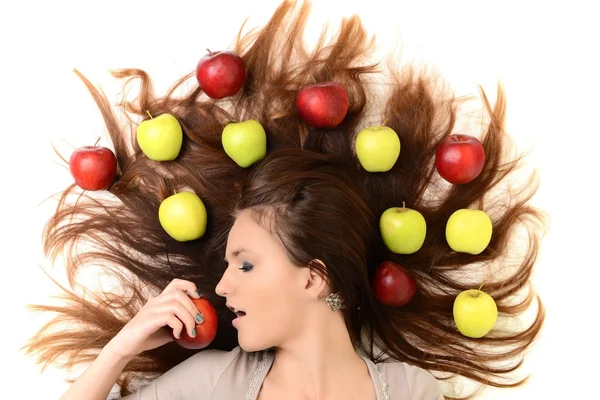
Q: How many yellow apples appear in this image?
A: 7